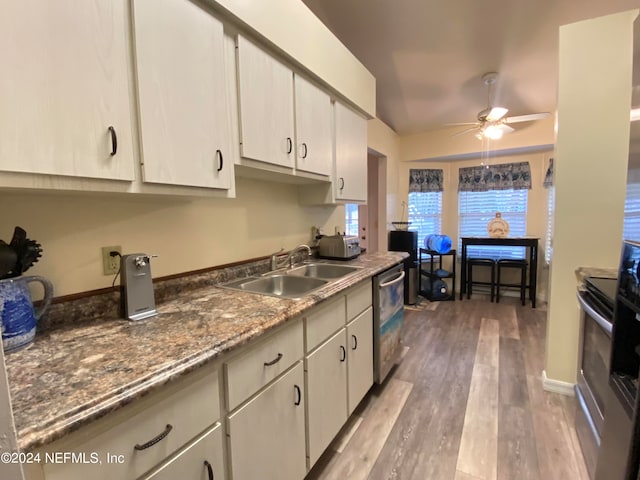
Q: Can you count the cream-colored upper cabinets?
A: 5